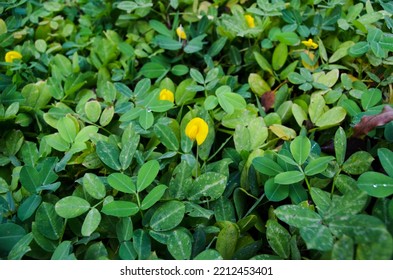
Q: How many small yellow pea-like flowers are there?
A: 6